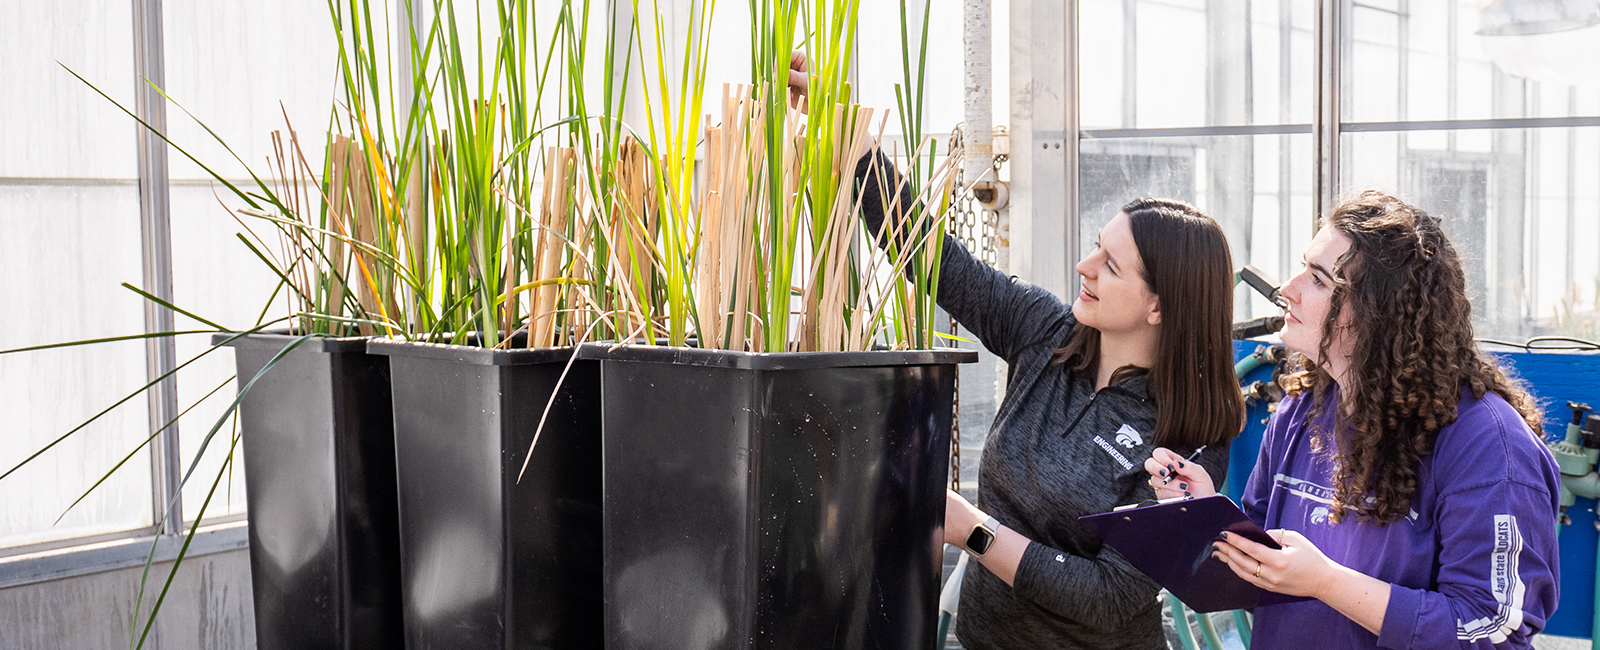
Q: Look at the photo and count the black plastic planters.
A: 3